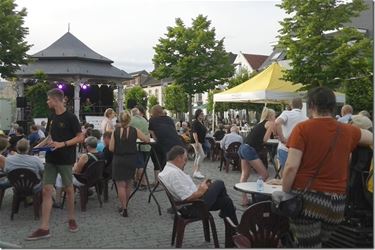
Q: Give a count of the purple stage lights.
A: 2